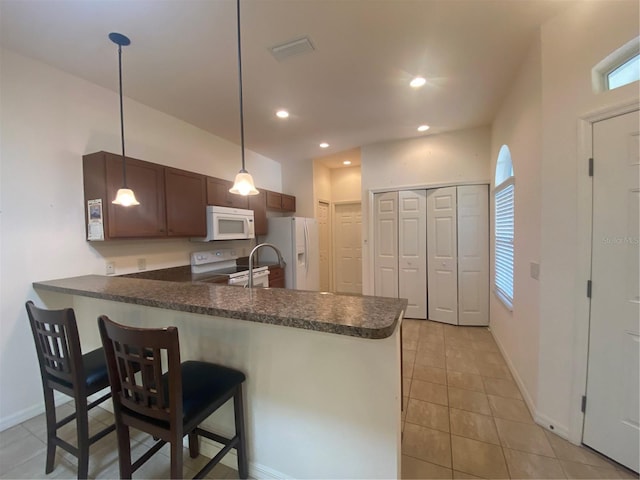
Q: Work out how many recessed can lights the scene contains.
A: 5